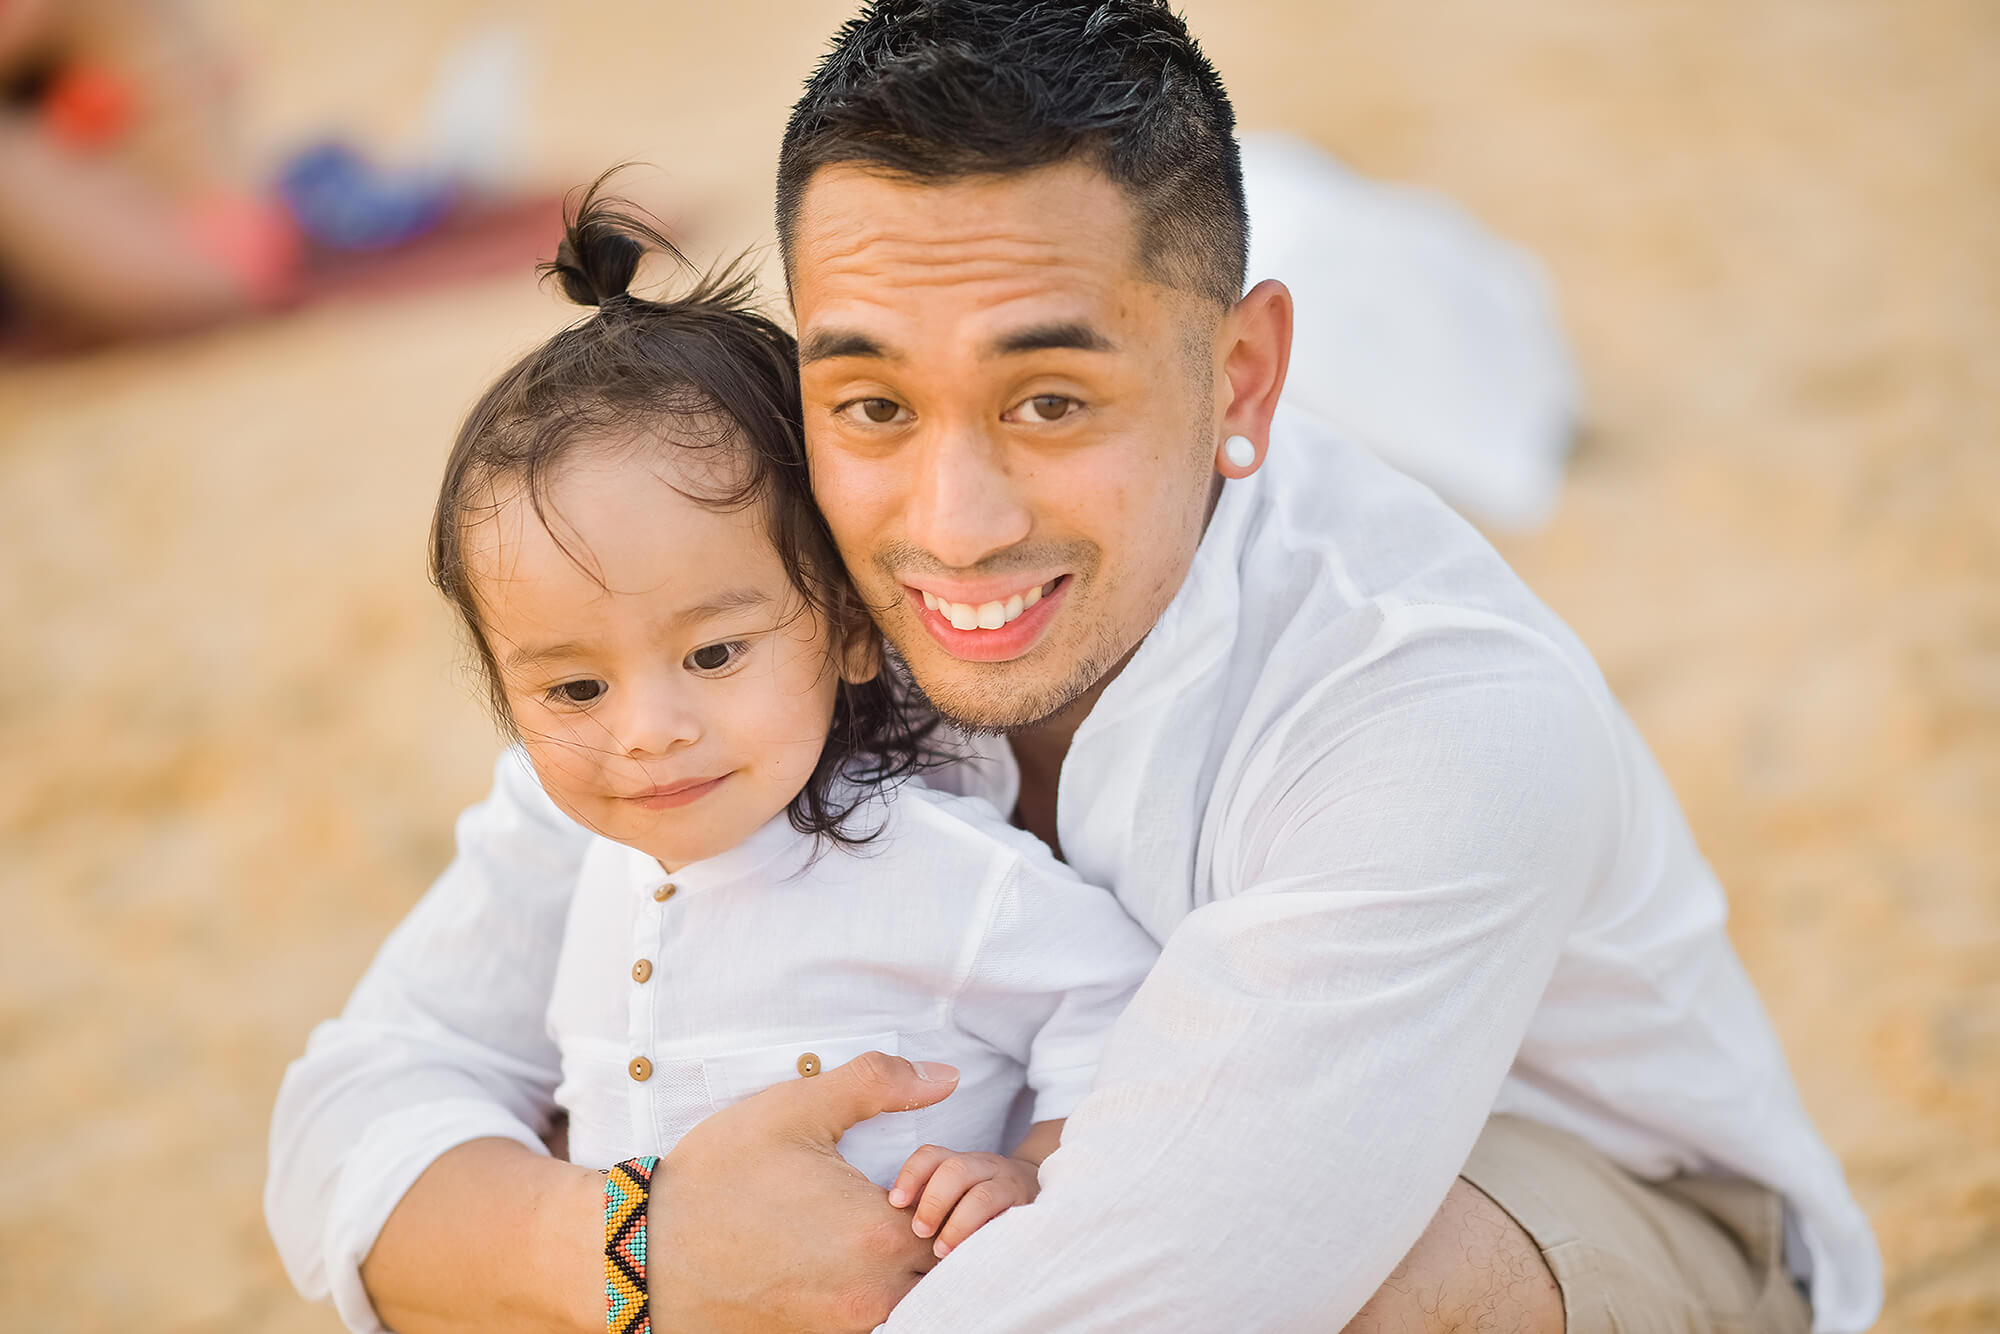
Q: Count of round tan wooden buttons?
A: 4